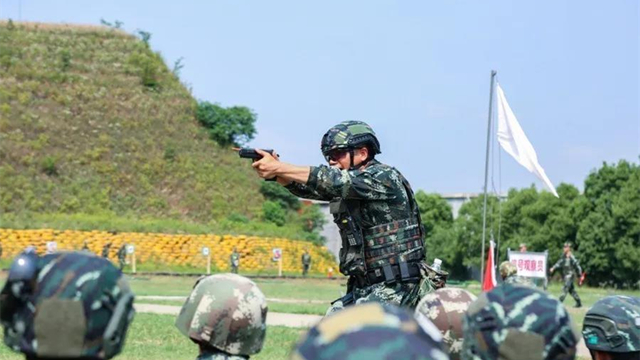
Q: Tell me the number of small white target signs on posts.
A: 4